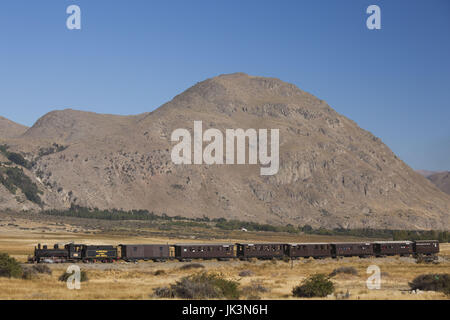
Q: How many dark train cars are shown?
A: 7